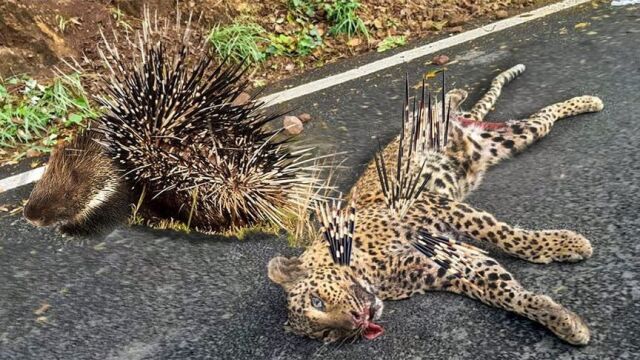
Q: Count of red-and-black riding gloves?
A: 0